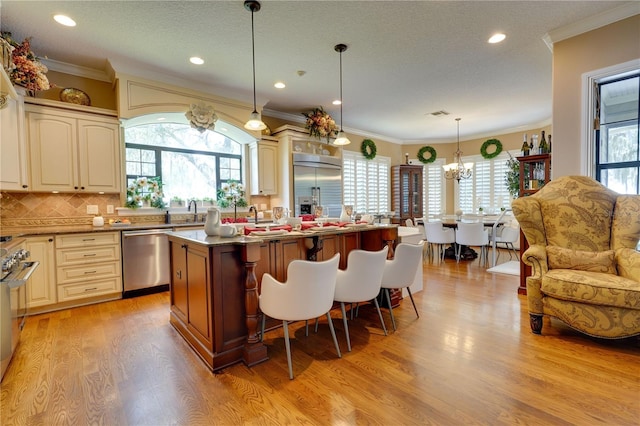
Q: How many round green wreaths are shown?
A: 3